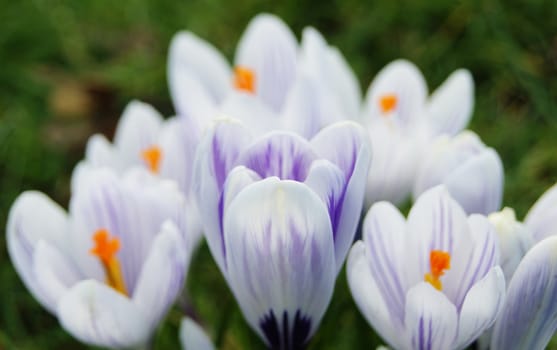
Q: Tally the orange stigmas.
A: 5